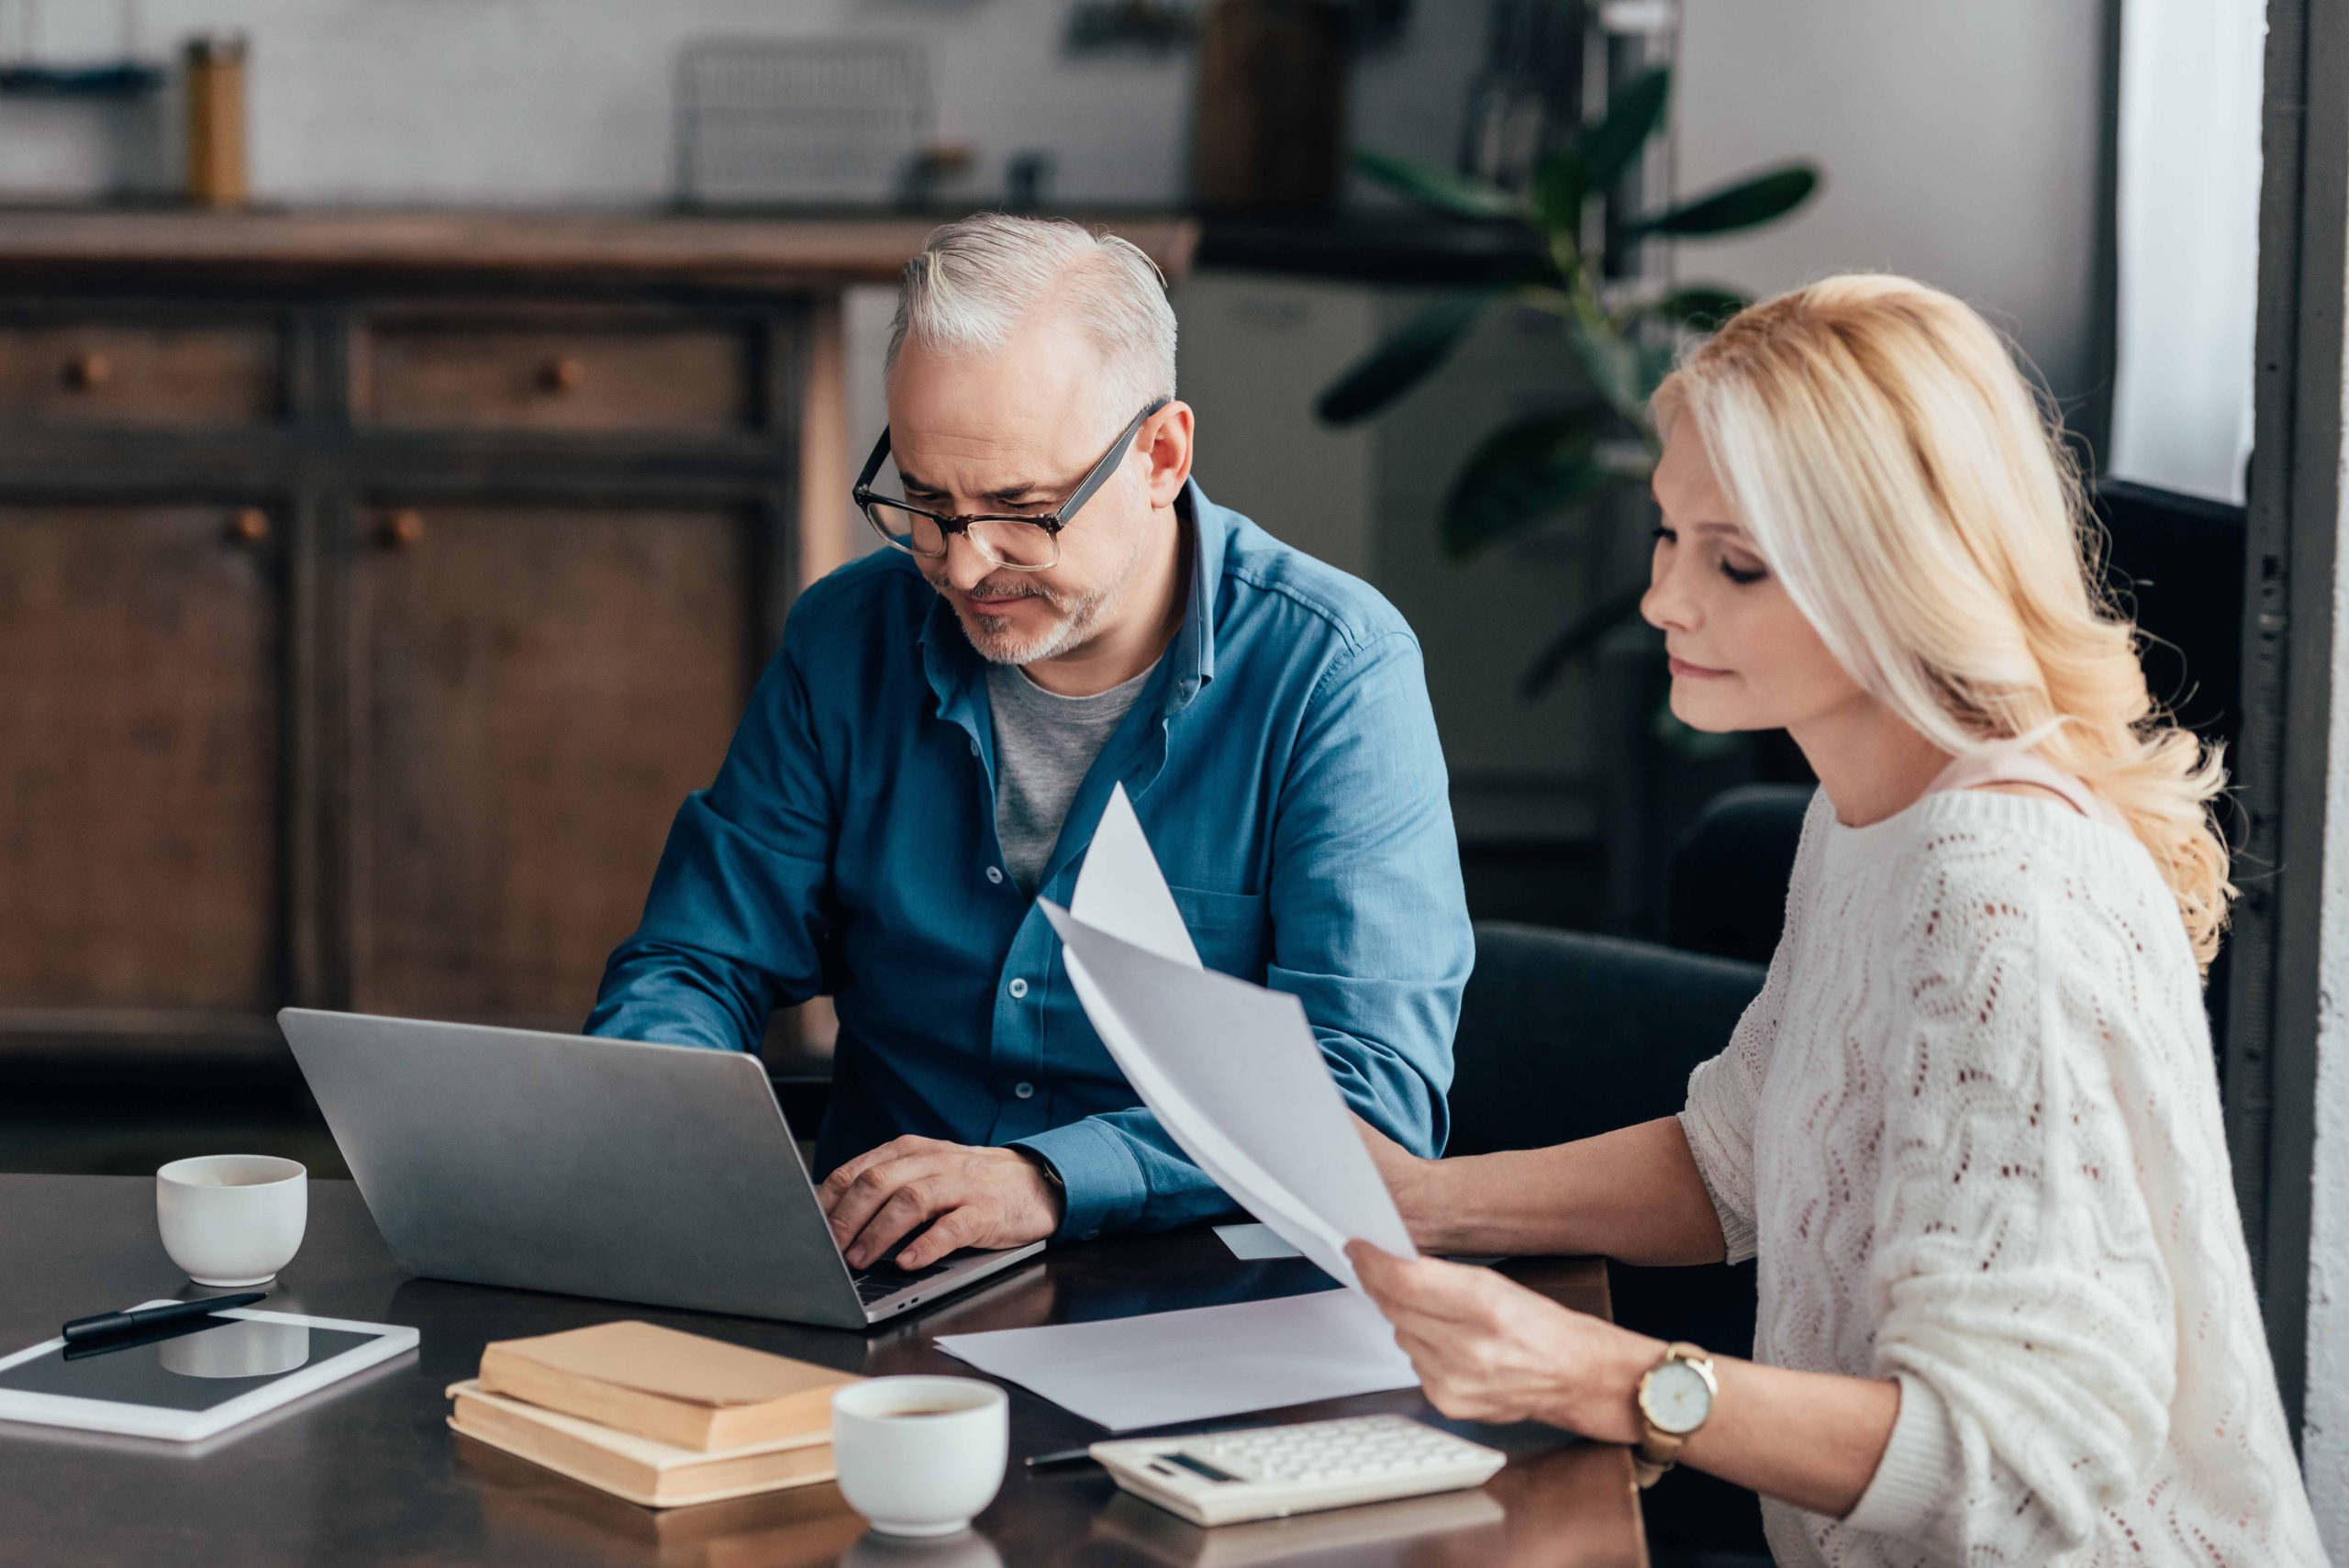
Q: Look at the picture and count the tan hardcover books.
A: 2